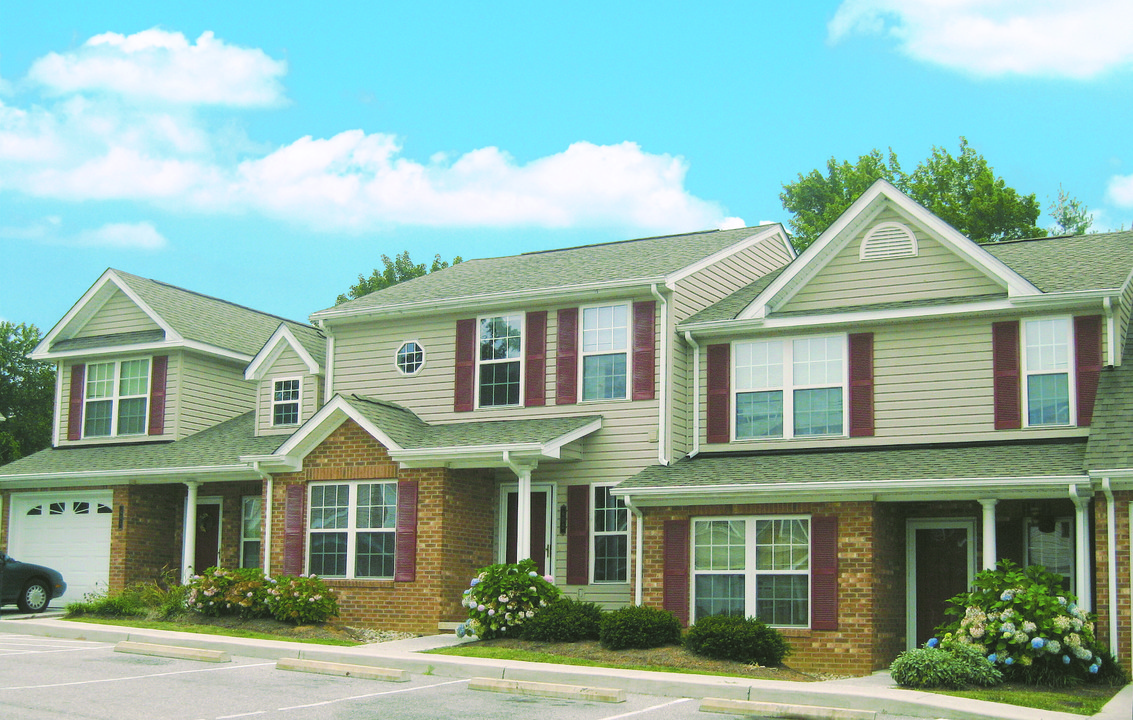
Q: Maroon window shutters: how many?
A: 15